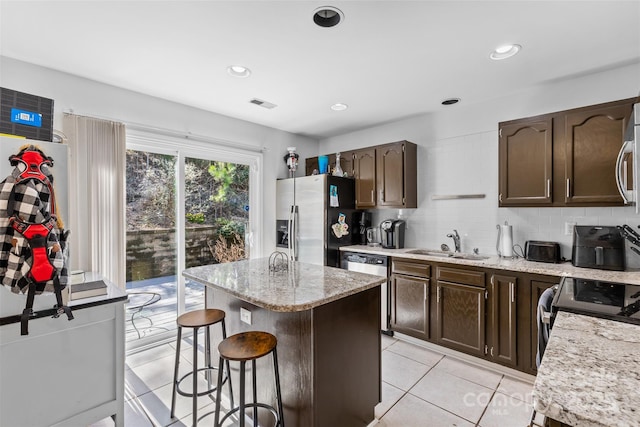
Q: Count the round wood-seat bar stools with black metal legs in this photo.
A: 2